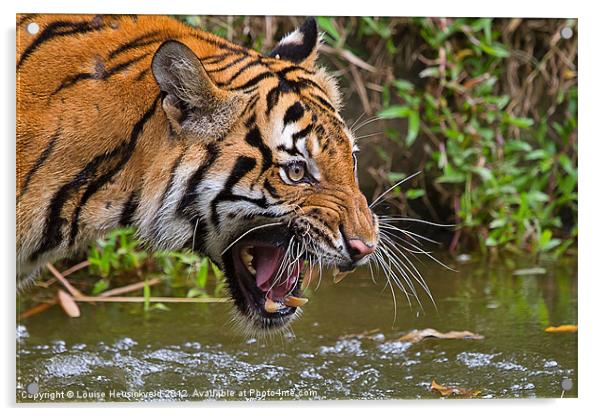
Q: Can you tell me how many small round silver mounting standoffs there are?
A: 4